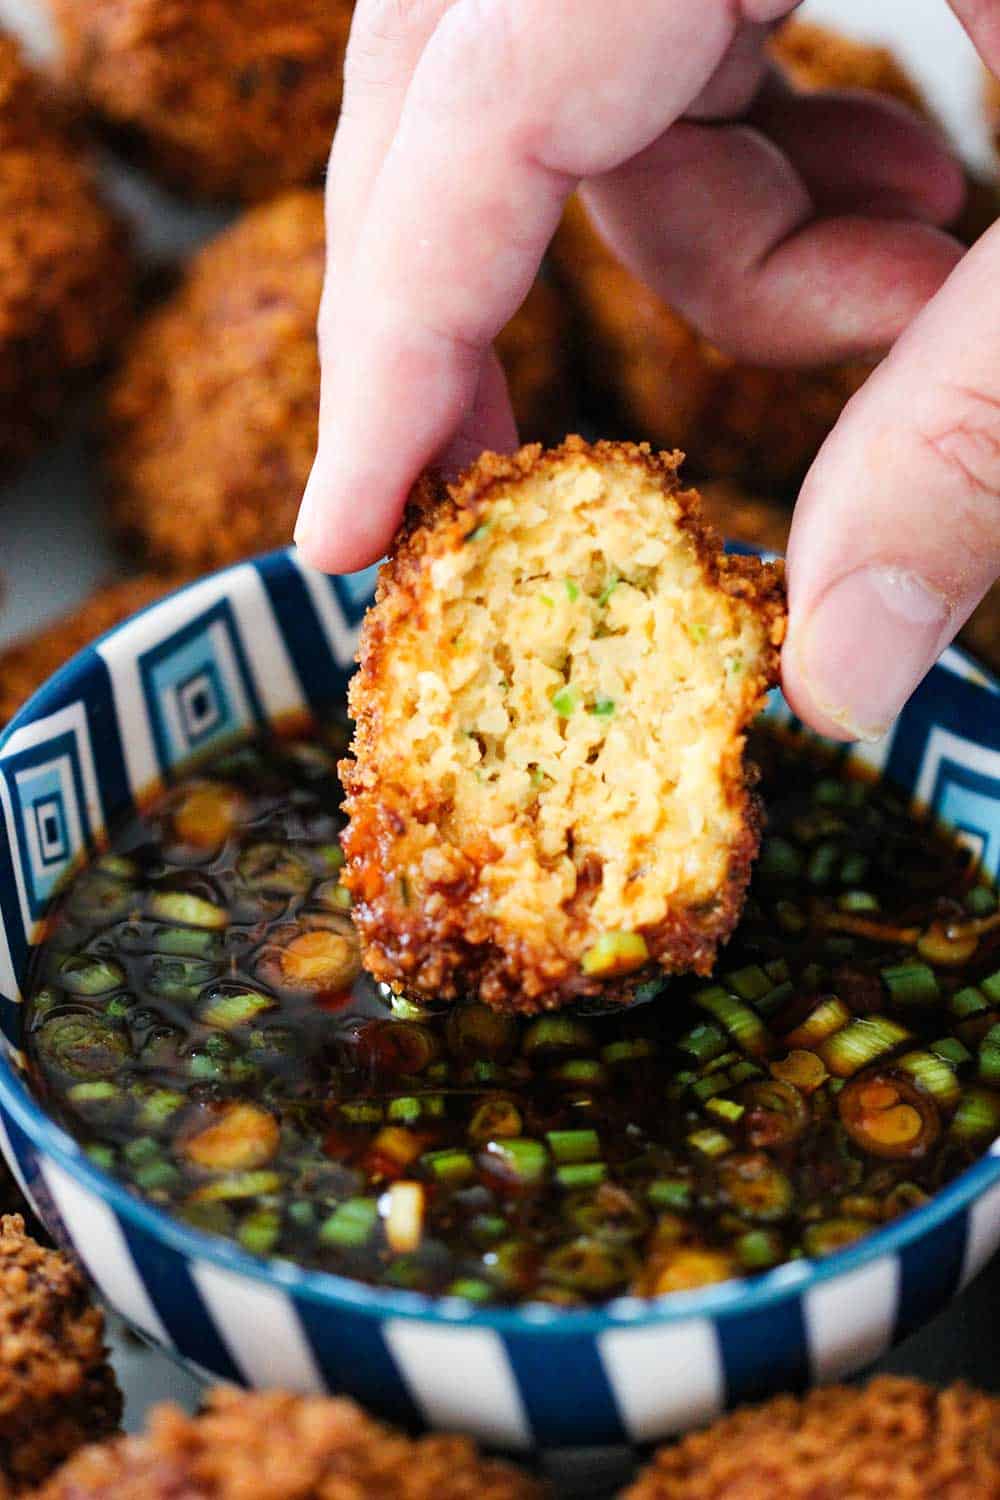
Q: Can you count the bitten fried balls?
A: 1